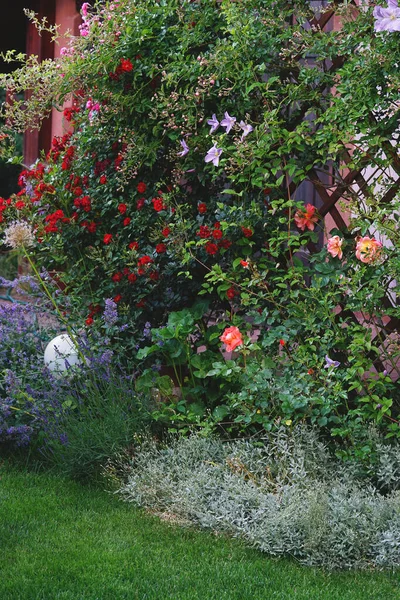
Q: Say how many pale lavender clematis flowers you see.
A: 7